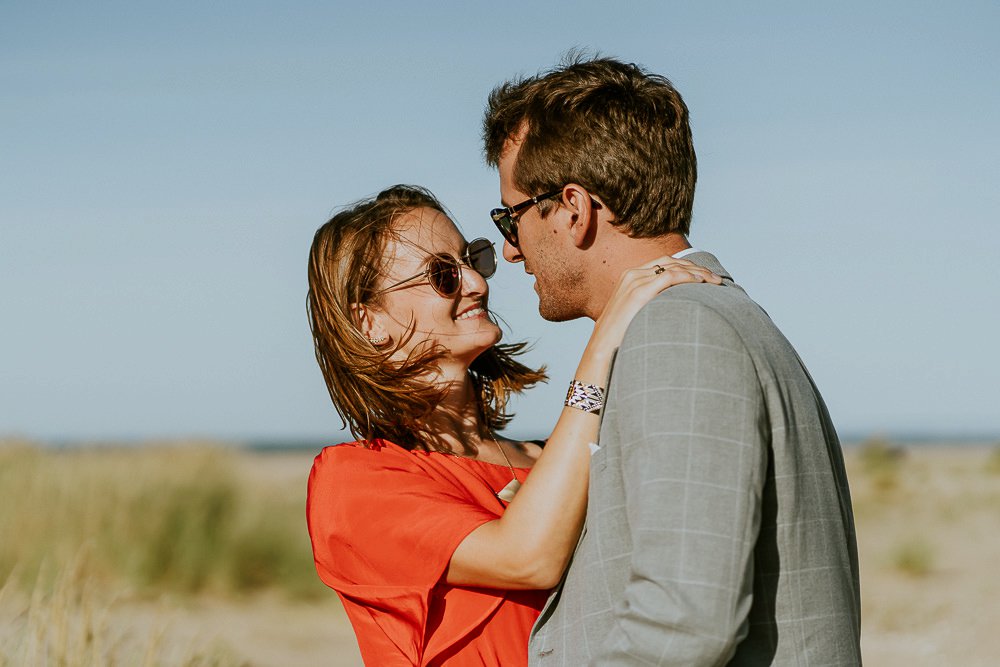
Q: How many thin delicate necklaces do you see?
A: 1